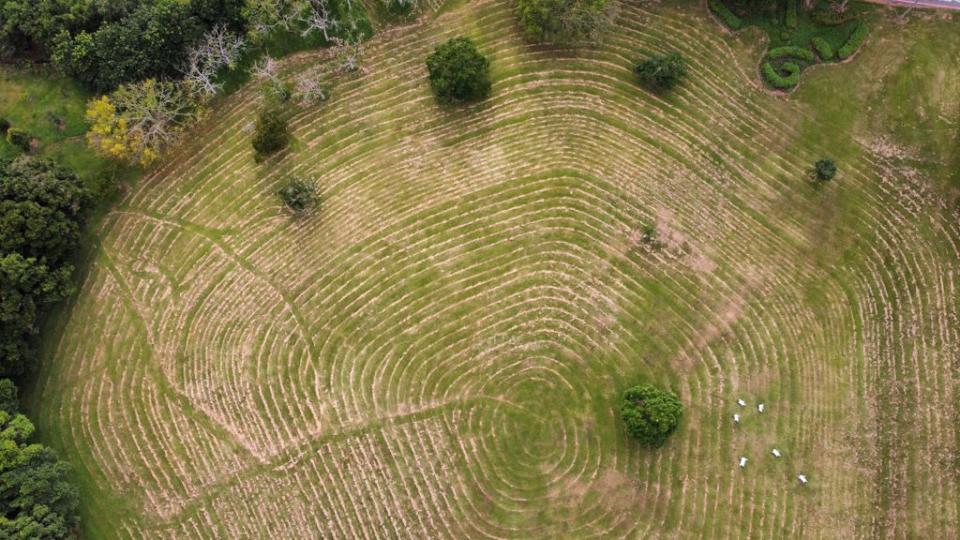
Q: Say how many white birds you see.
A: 6